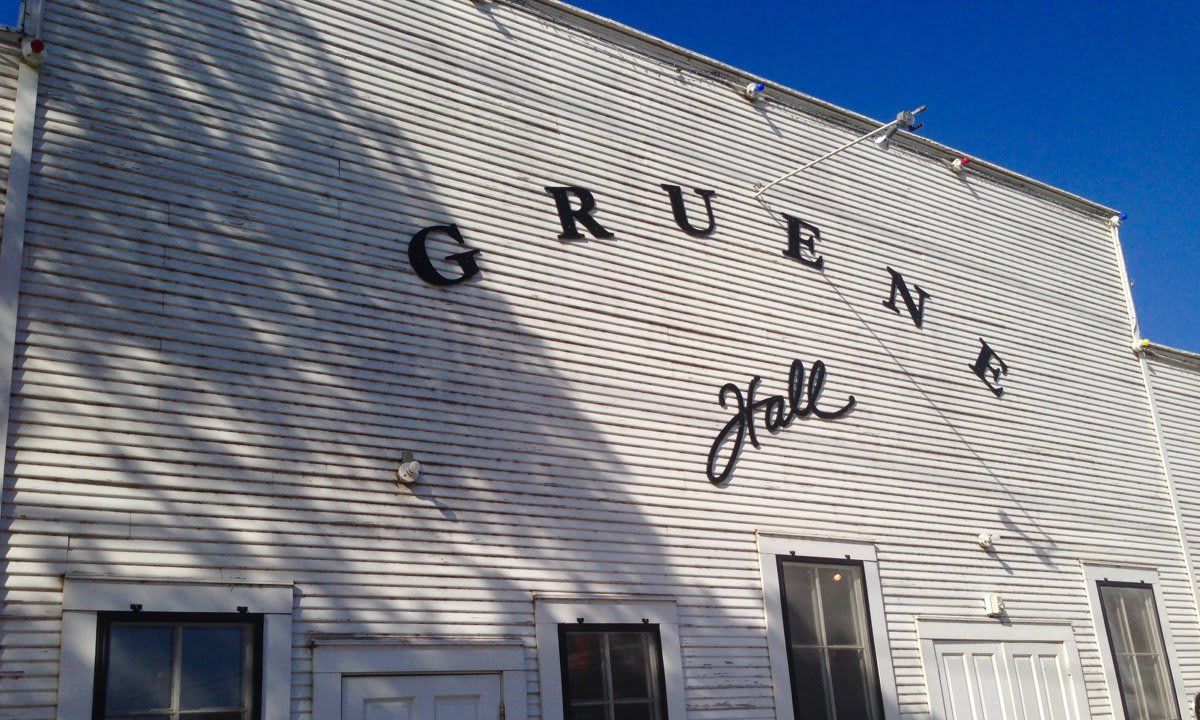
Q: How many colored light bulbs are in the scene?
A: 5